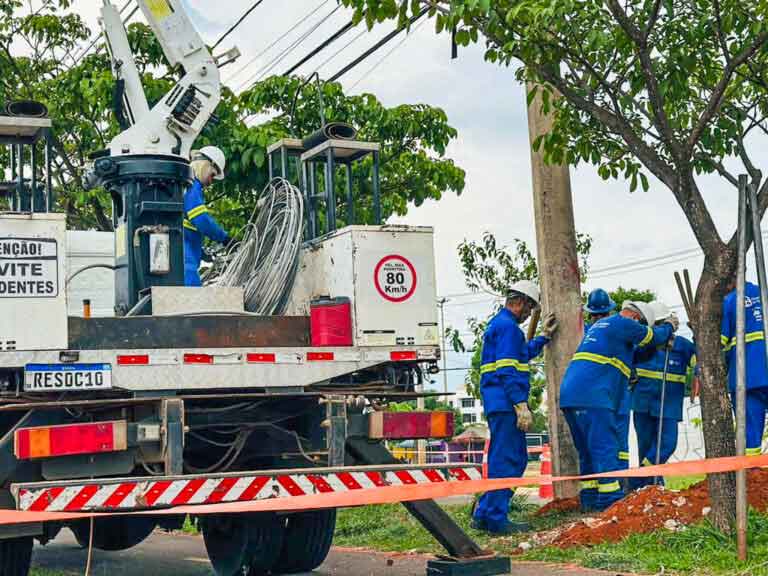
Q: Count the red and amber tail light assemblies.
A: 2